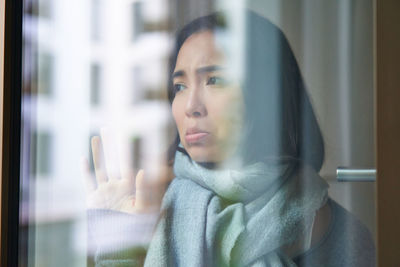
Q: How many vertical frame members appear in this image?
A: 2